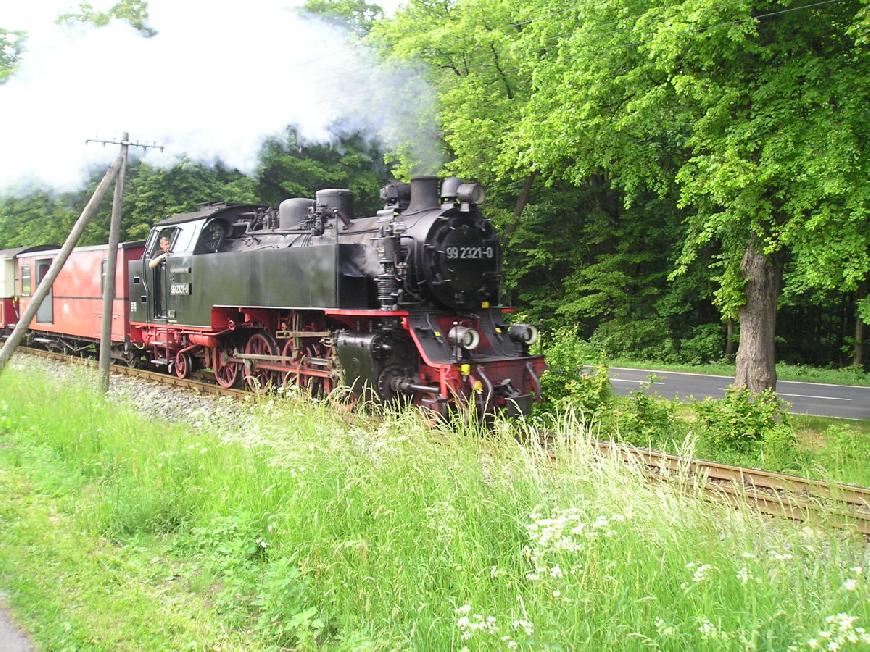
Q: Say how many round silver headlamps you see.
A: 3